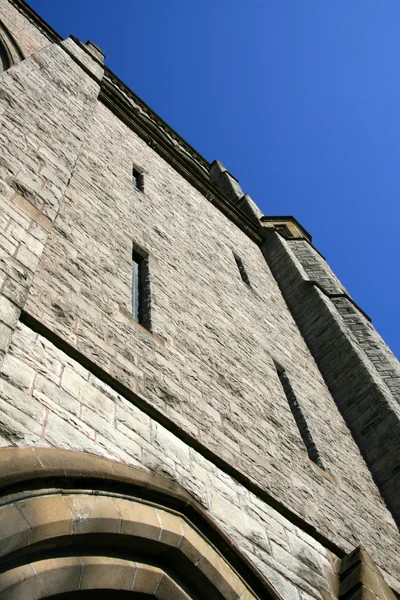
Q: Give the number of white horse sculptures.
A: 0